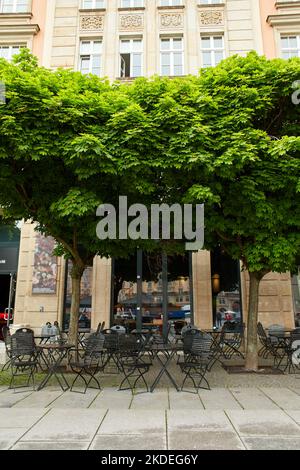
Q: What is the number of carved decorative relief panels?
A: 4